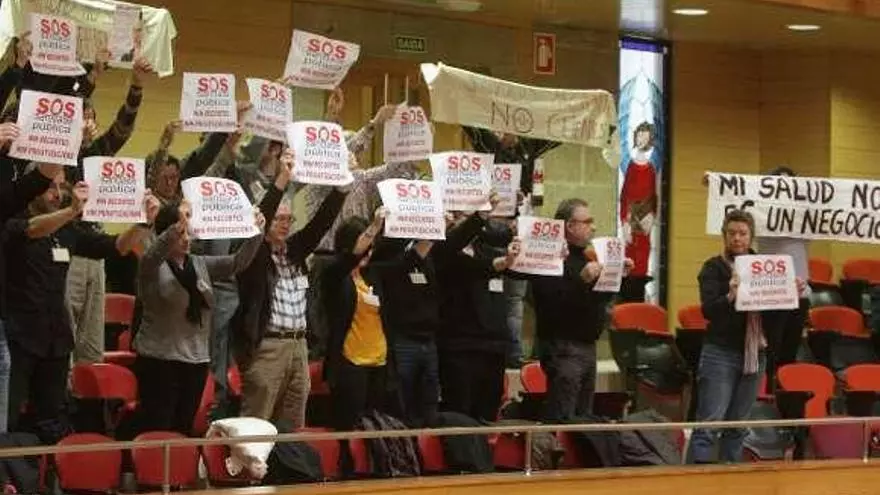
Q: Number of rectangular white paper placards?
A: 15